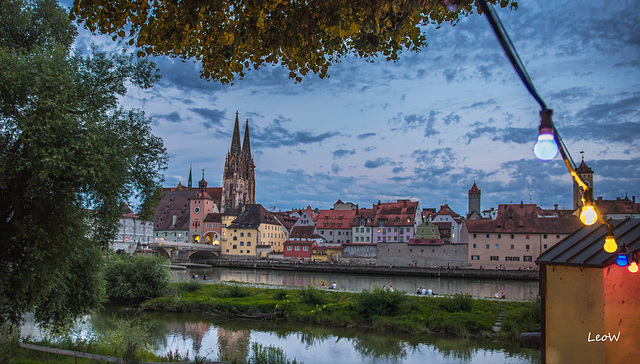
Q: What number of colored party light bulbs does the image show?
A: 5